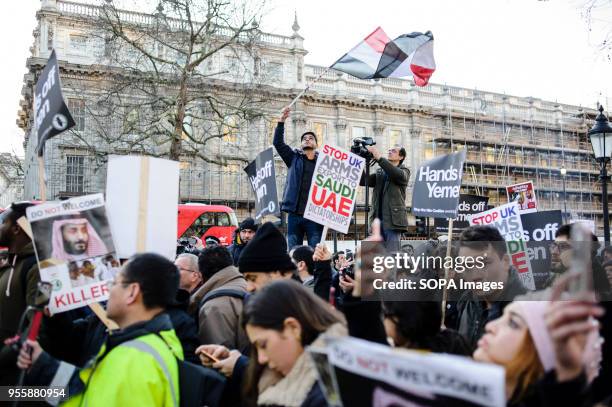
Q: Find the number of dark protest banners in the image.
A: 5